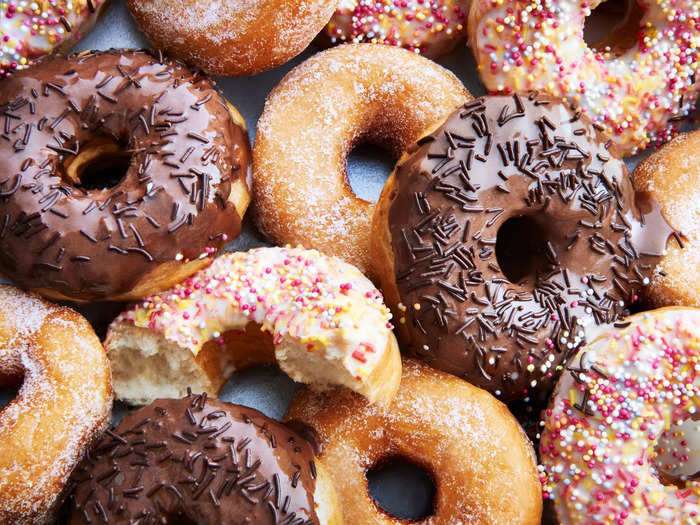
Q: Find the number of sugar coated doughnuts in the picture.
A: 5